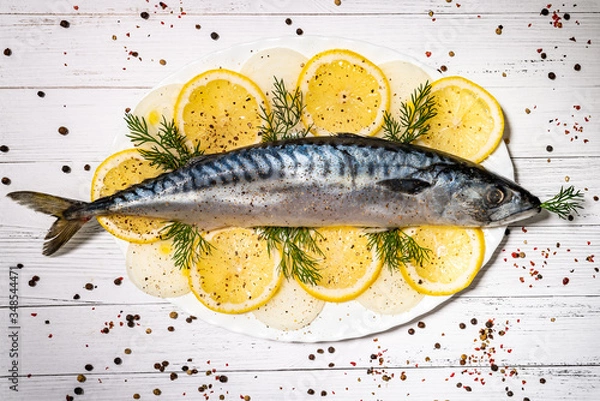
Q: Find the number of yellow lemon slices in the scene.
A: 7